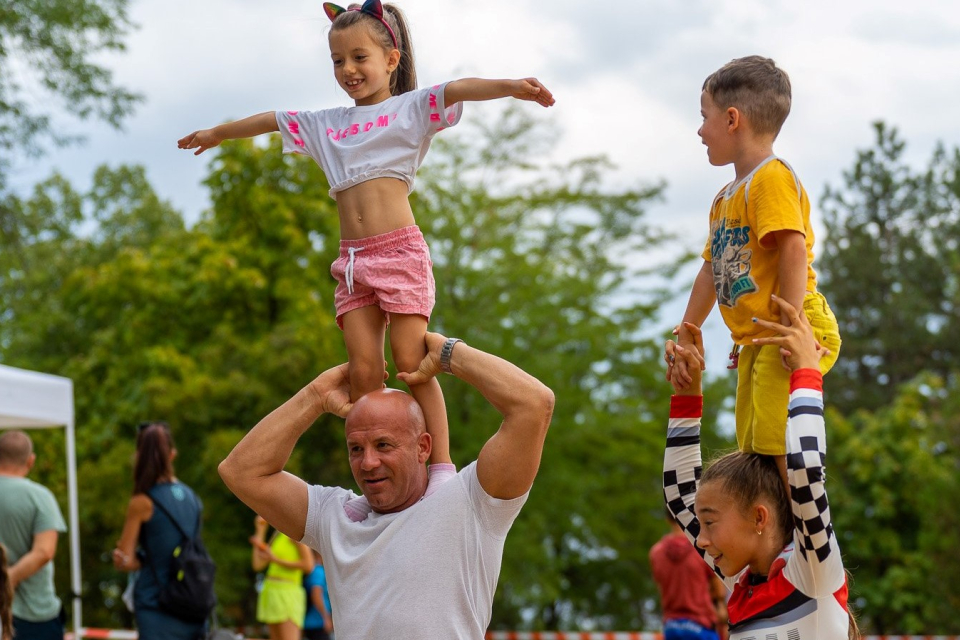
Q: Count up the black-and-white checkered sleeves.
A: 2